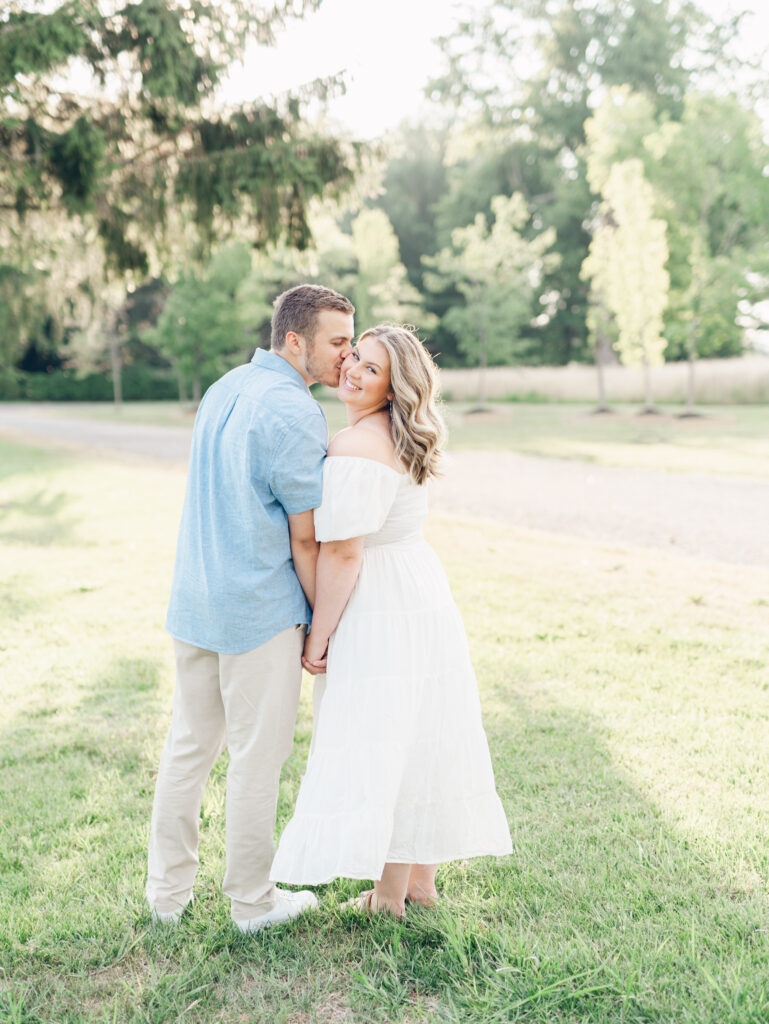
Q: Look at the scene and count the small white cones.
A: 0